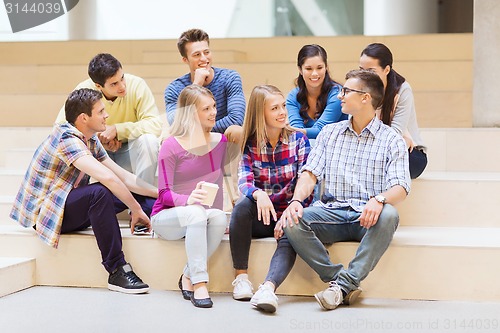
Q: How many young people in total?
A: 8